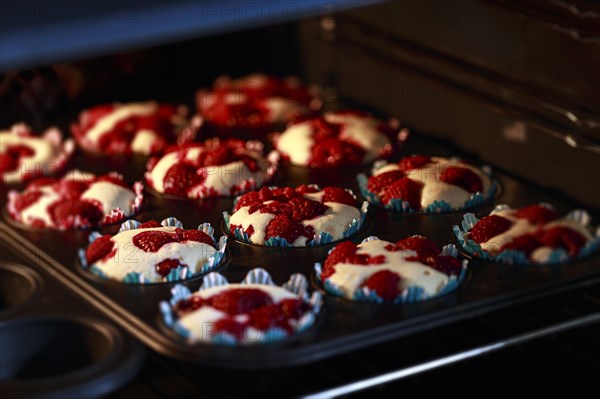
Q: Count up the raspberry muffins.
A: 12